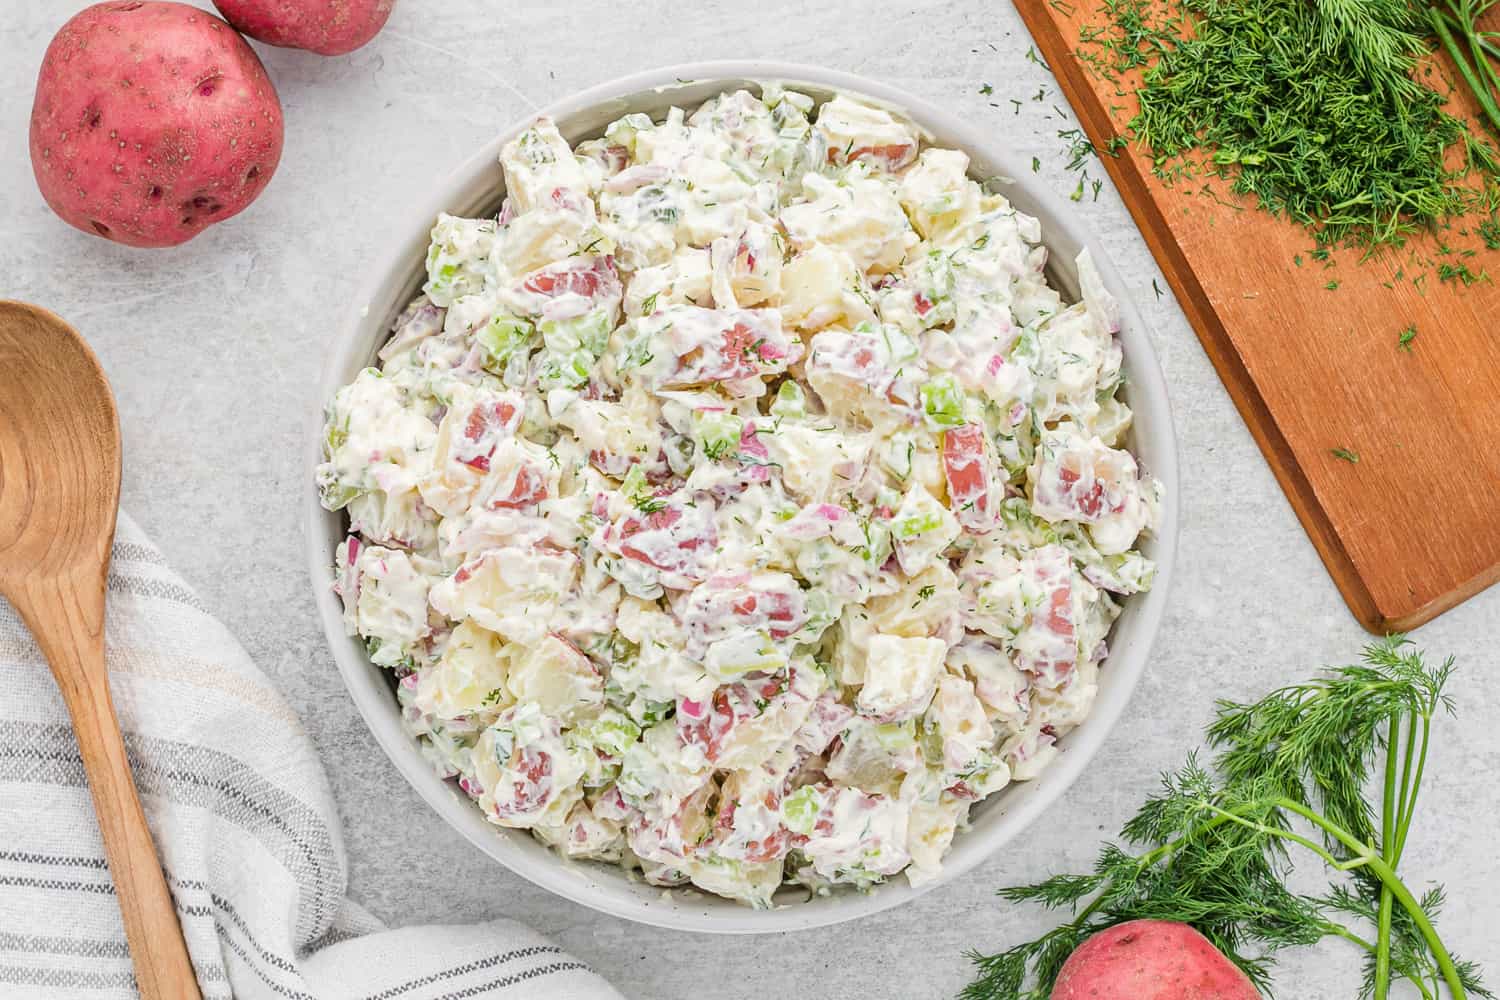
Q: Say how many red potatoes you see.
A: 3